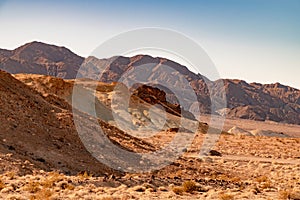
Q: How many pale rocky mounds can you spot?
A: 2